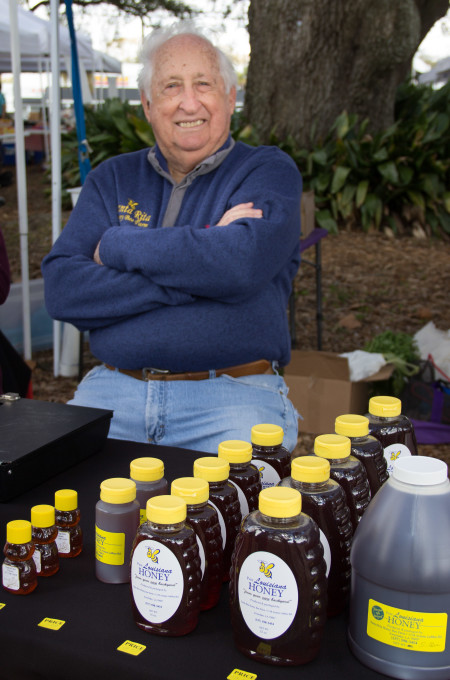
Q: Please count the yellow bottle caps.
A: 15